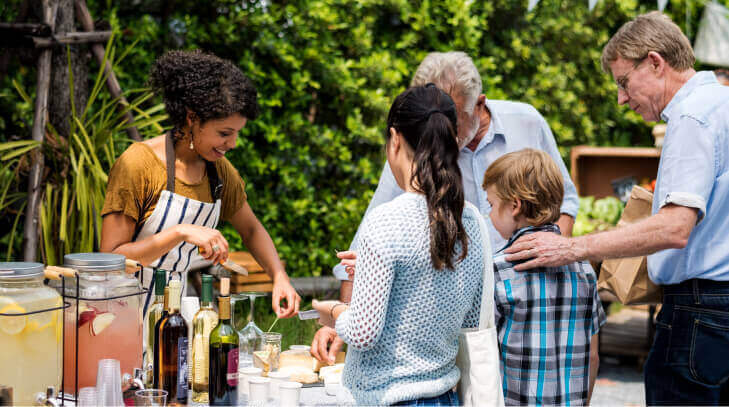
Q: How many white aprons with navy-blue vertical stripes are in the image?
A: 1